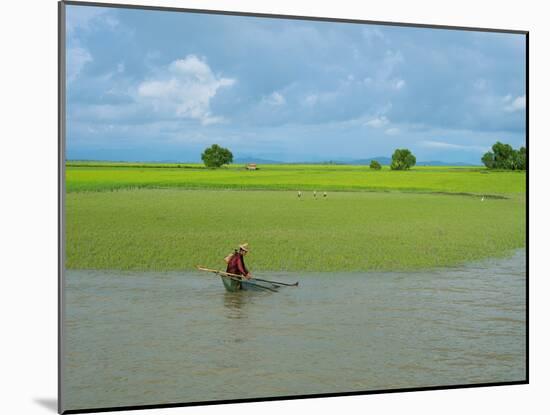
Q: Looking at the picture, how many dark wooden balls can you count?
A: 0